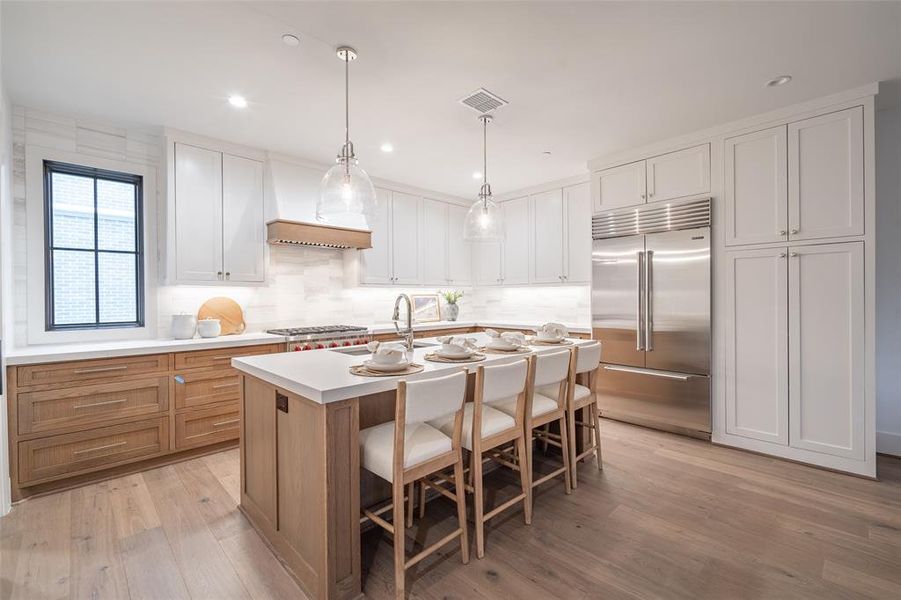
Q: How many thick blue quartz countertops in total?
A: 0